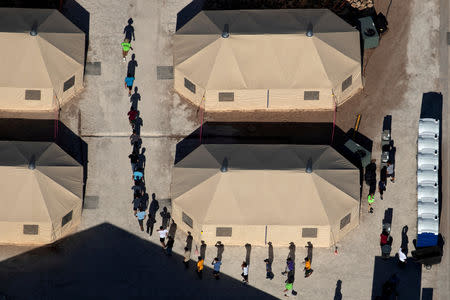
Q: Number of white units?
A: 7